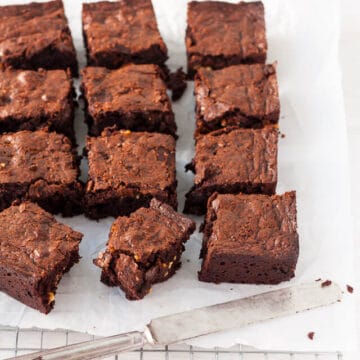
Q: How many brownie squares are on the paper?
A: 12